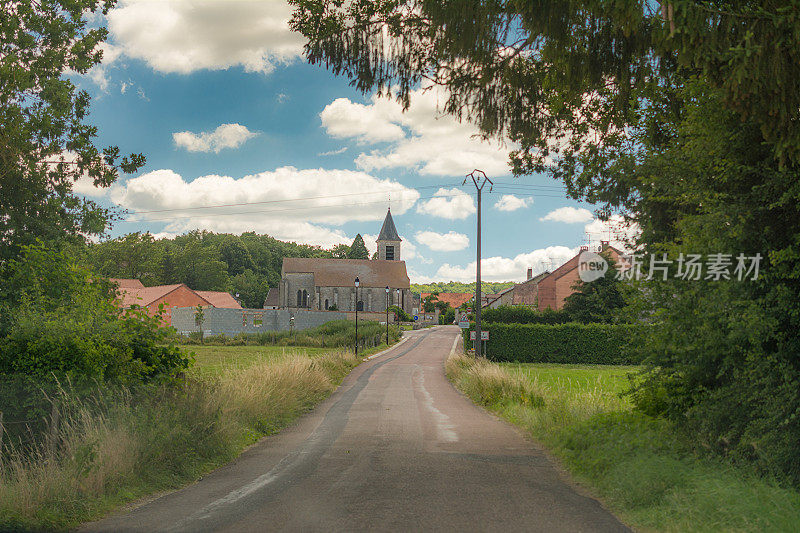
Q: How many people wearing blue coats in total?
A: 0